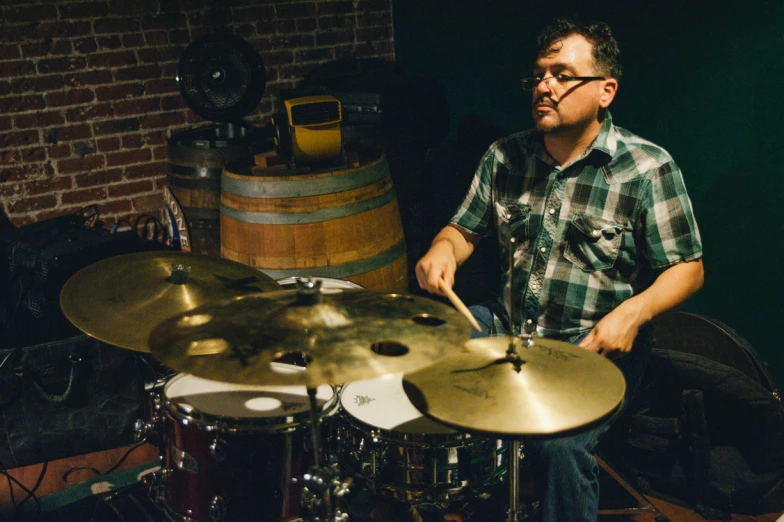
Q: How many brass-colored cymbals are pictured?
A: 3